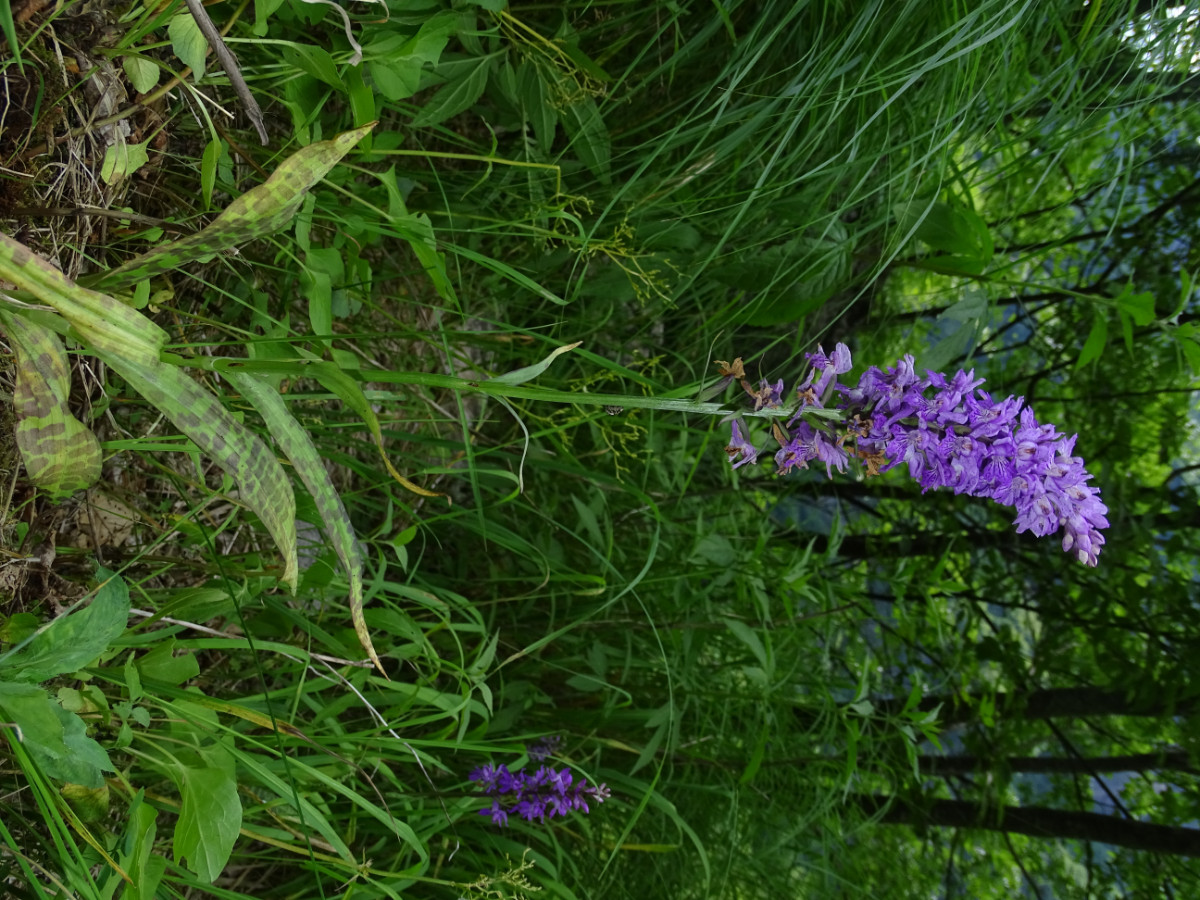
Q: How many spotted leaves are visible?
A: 5